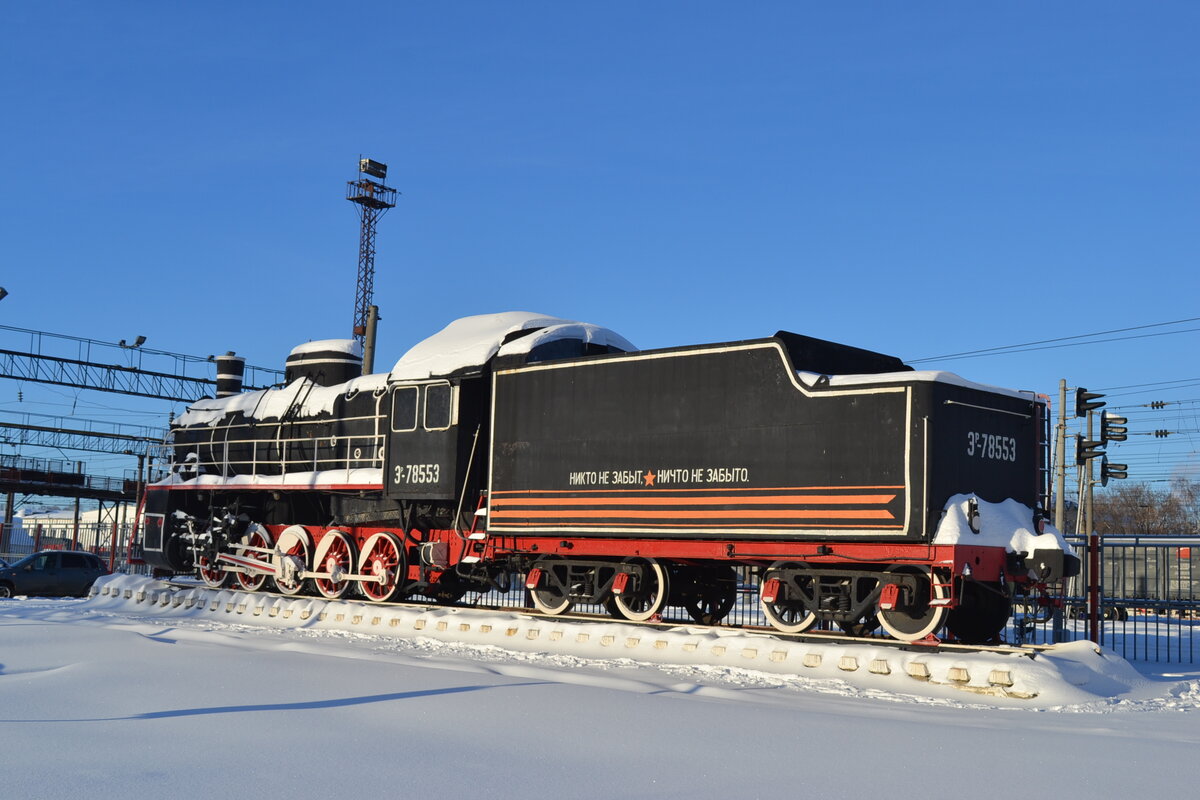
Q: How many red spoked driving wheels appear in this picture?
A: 5